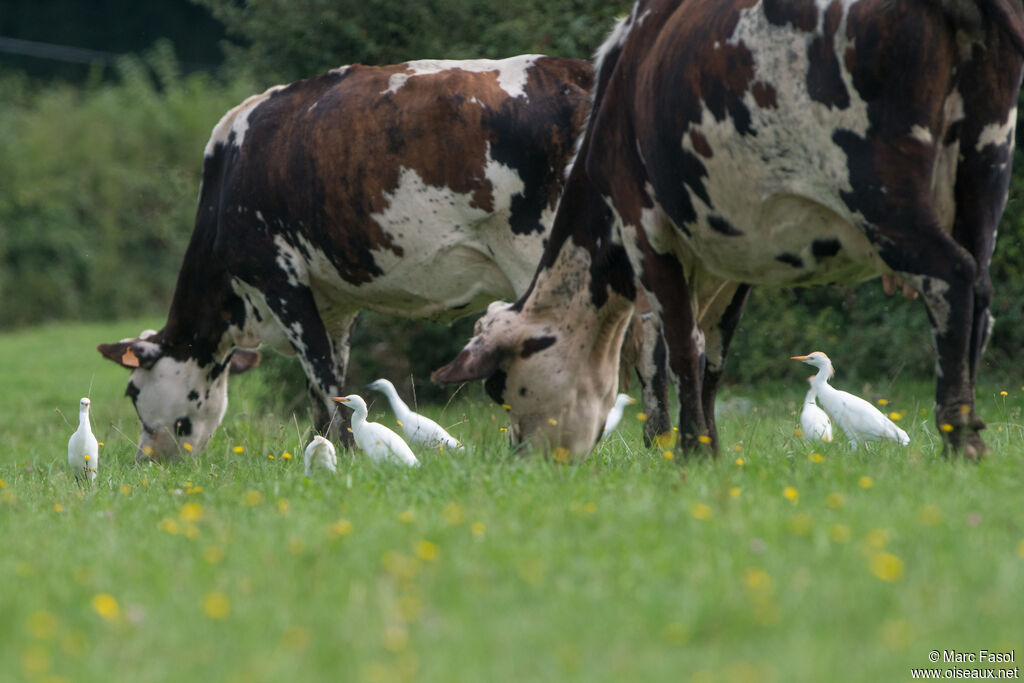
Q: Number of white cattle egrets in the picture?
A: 7